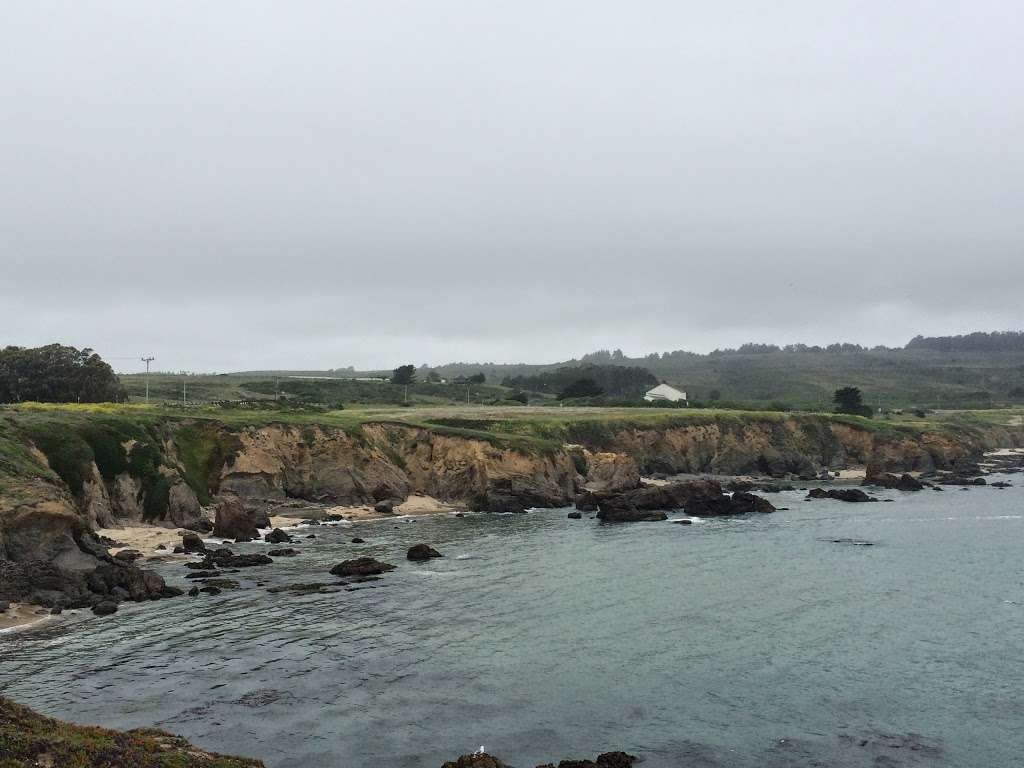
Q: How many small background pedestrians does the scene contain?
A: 0